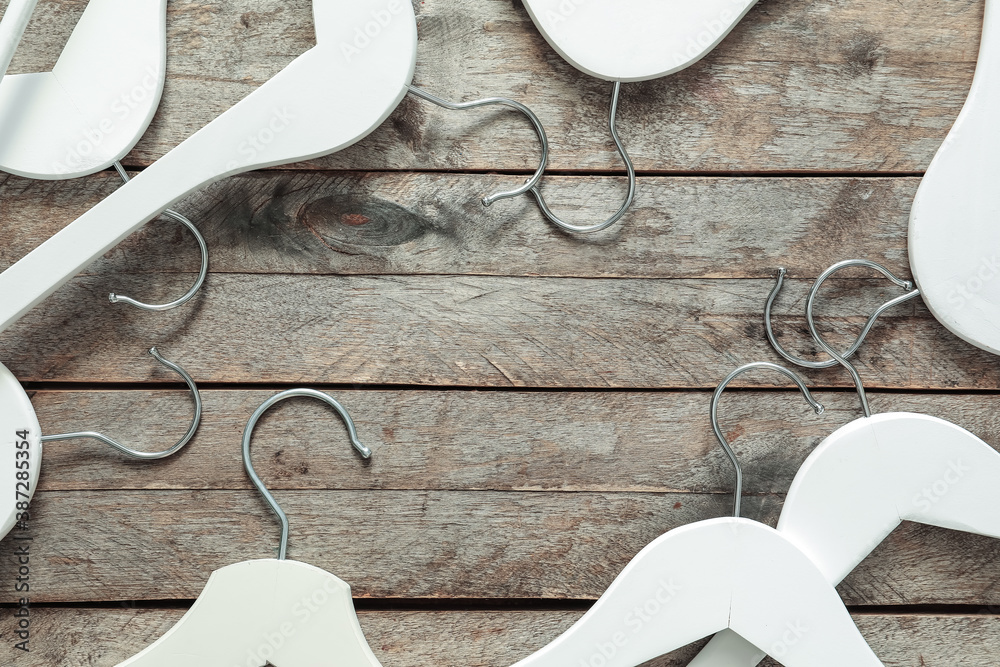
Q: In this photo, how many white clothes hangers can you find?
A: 8